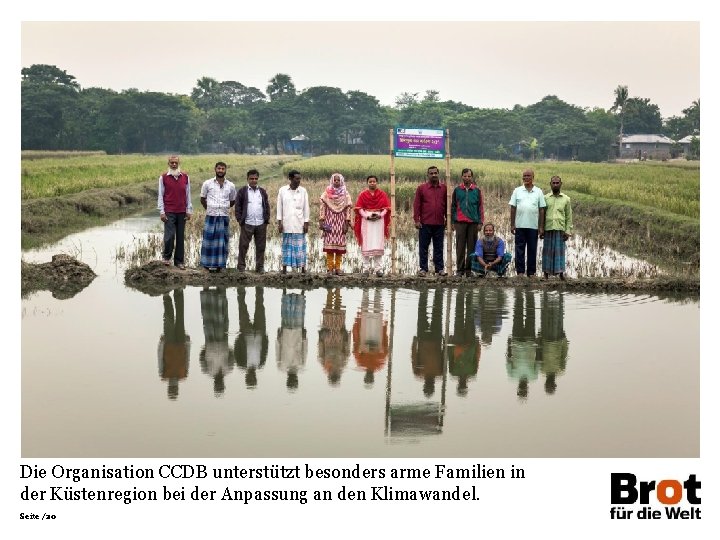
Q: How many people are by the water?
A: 11